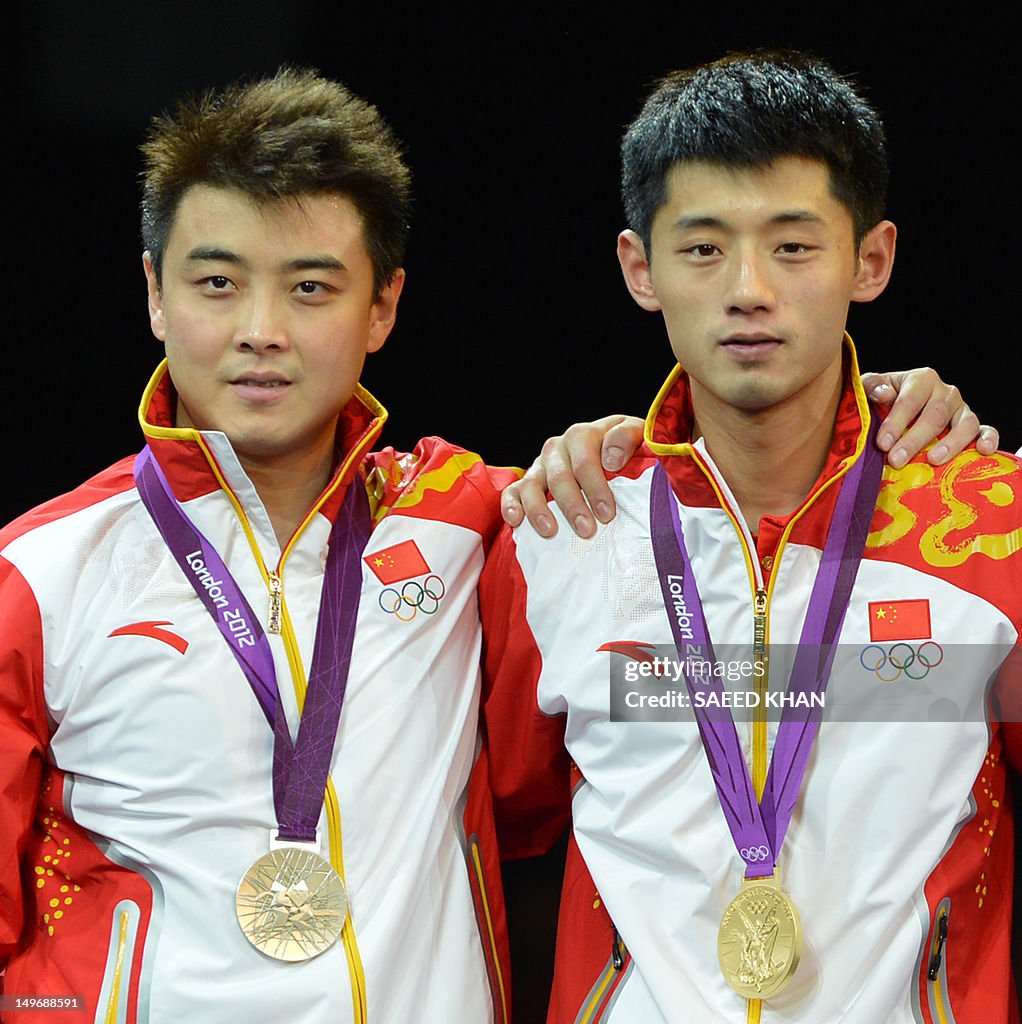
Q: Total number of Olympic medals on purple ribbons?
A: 2